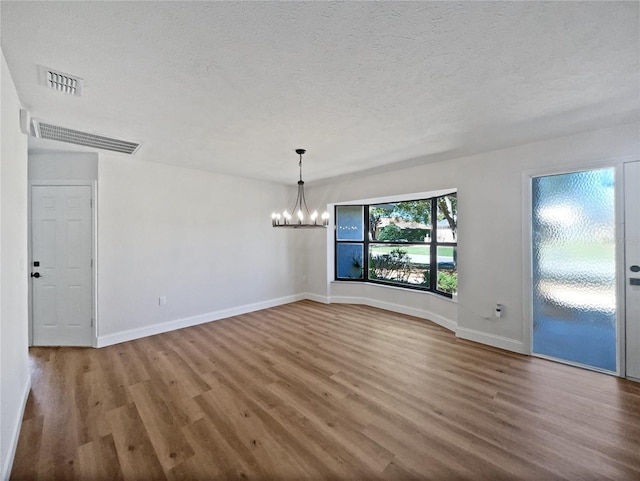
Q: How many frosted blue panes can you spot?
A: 1